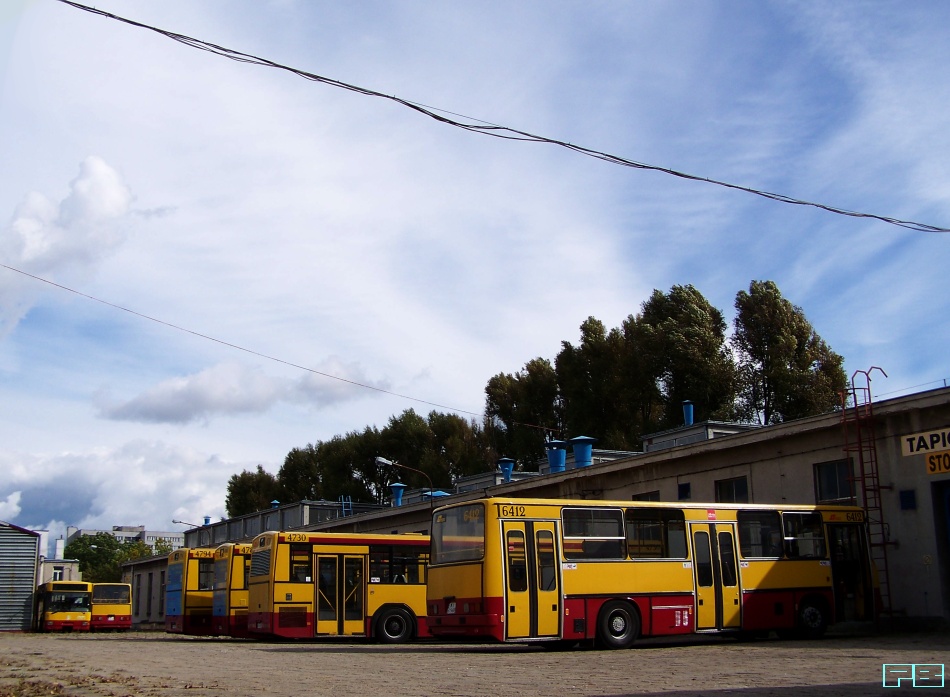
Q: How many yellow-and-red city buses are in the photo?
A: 6